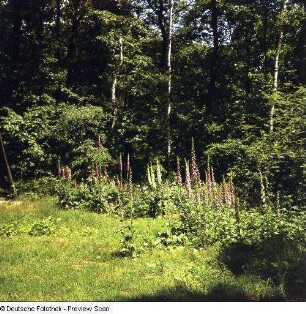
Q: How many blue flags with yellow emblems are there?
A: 0